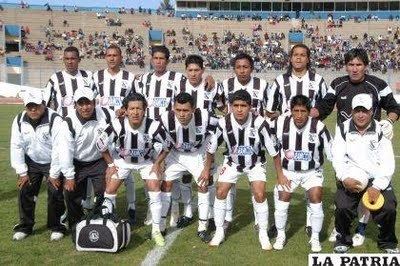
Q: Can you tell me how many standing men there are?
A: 7